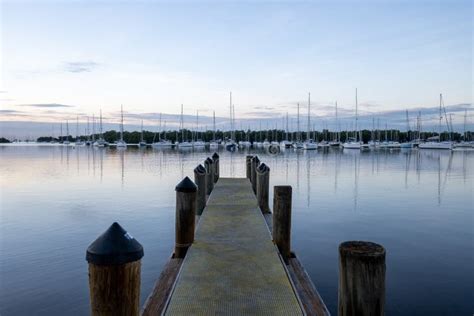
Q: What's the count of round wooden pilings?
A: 10